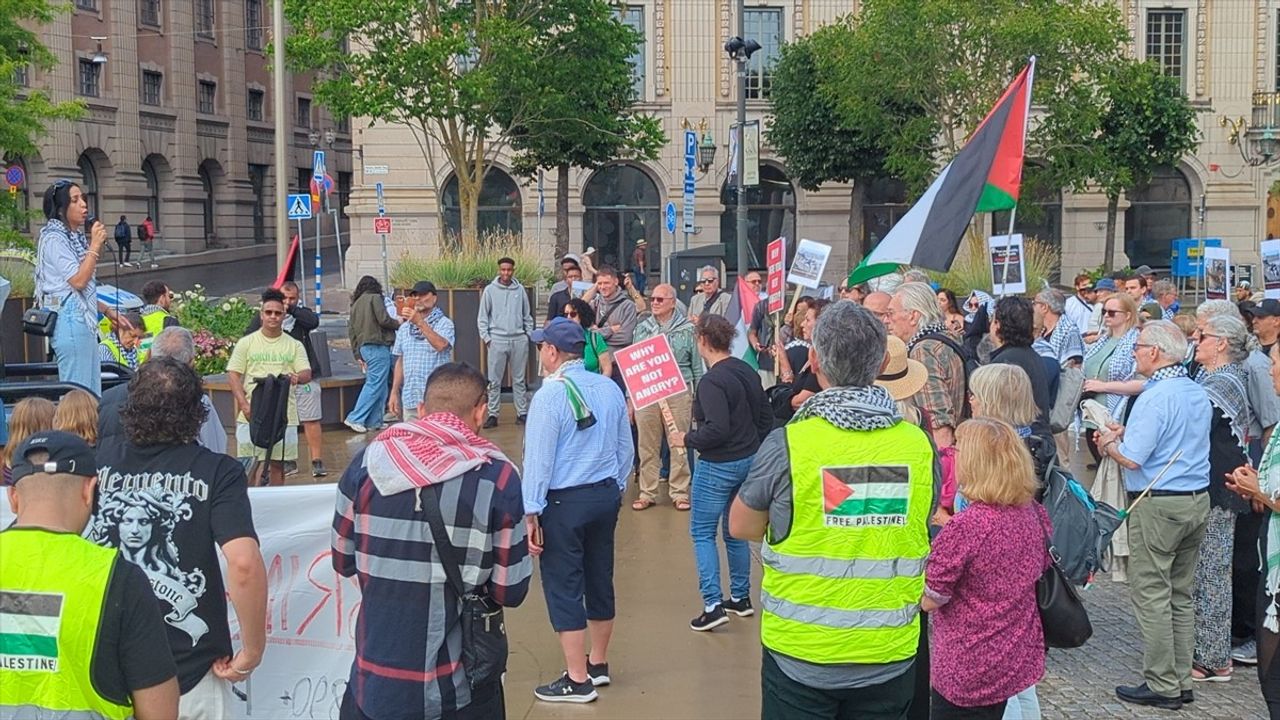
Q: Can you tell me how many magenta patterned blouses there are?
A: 1